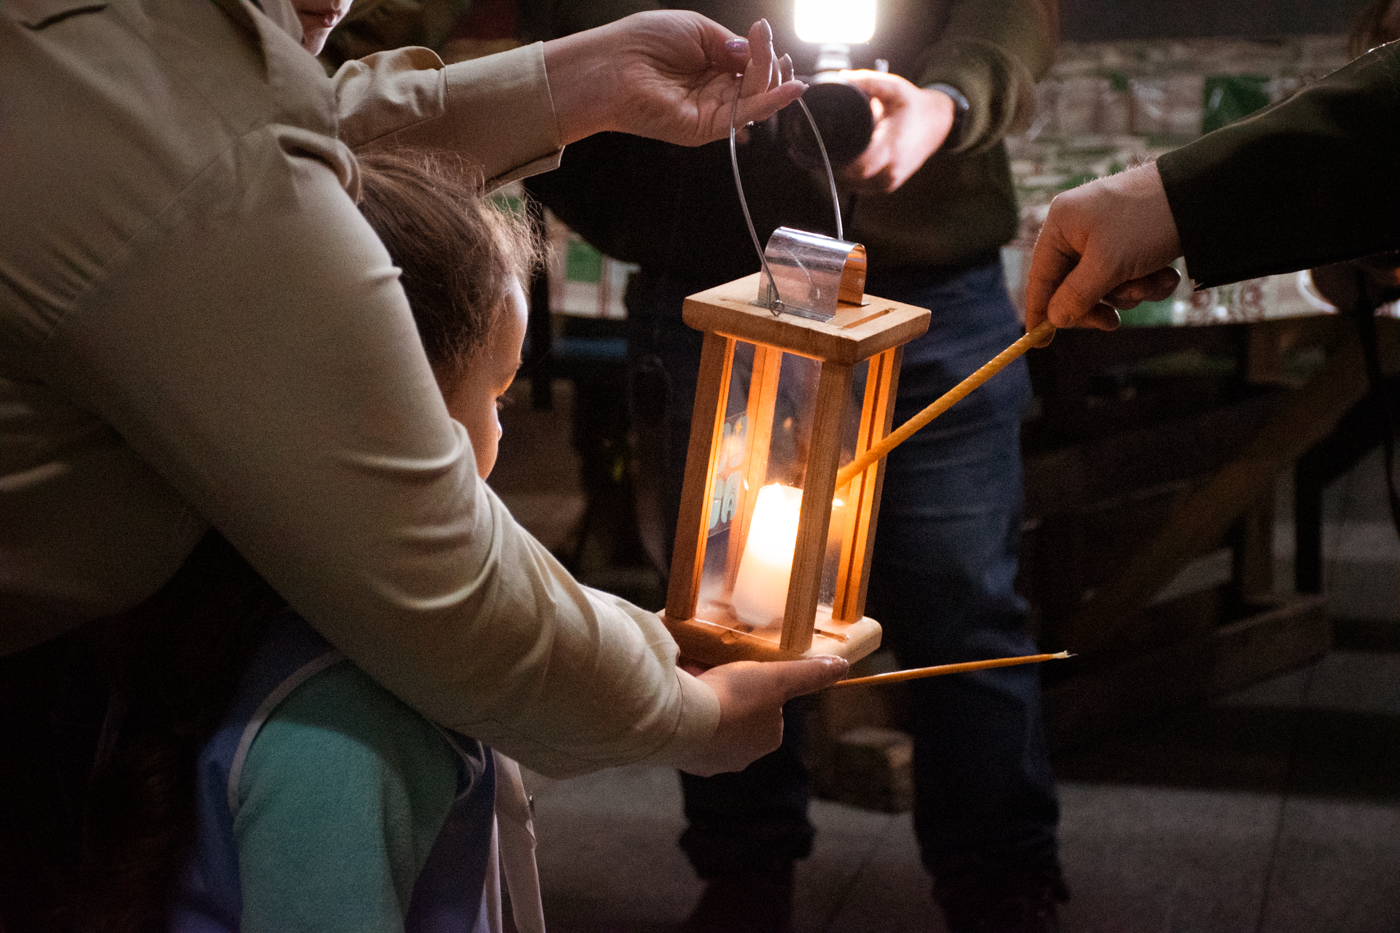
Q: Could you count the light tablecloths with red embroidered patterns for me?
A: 1